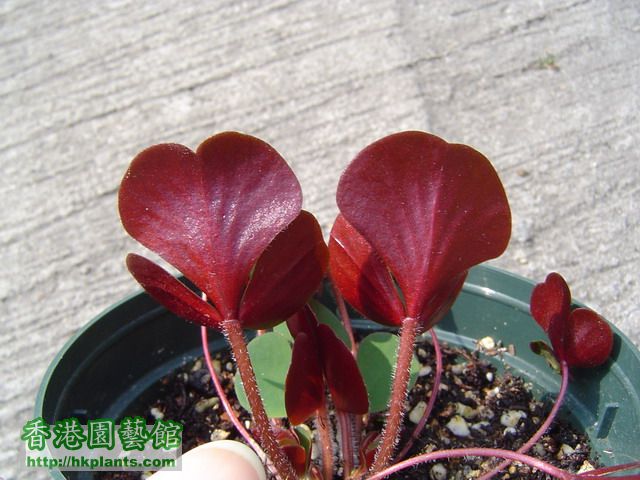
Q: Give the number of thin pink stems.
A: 4